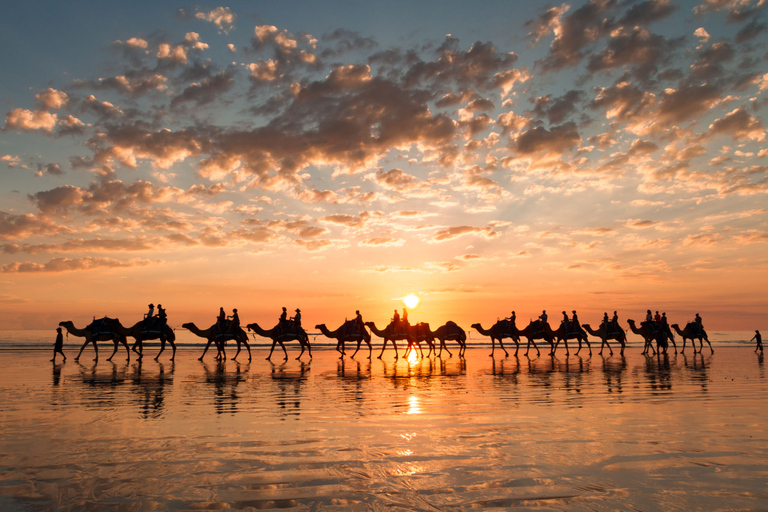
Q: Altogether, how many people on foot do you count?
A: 2